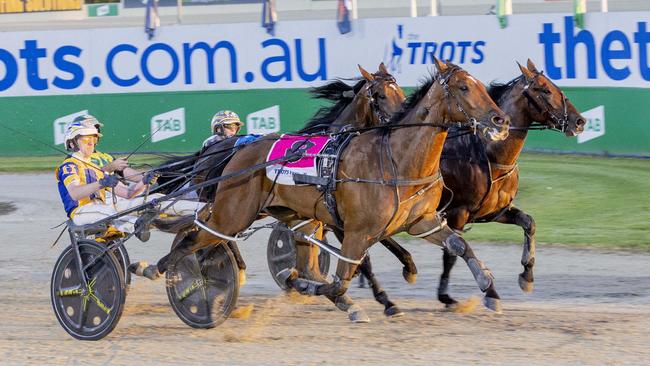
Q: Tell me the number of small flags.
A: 5